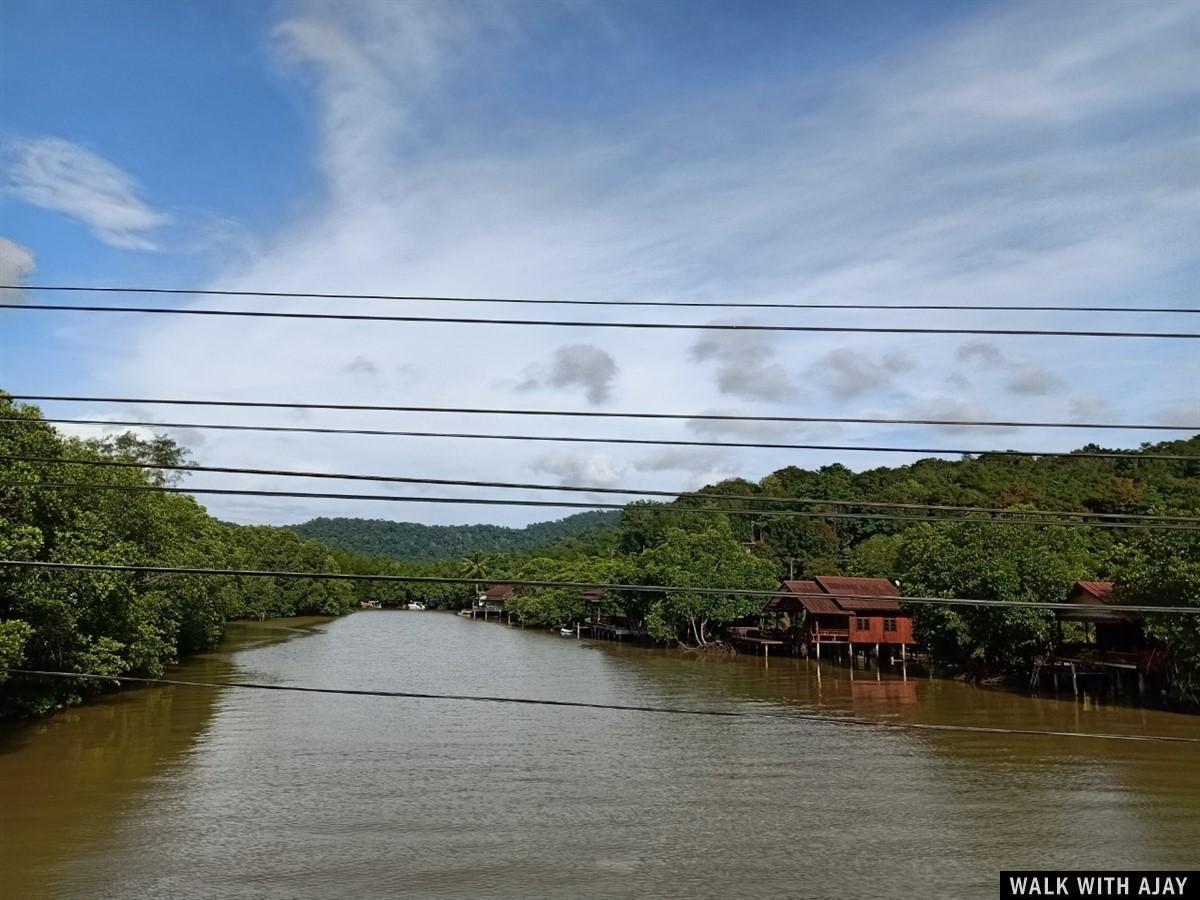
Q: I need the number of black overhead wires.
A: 8